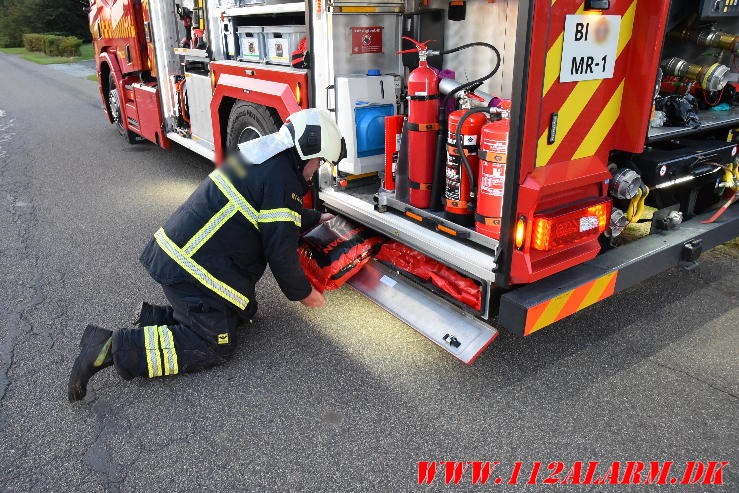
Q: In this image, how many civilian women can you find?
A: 0